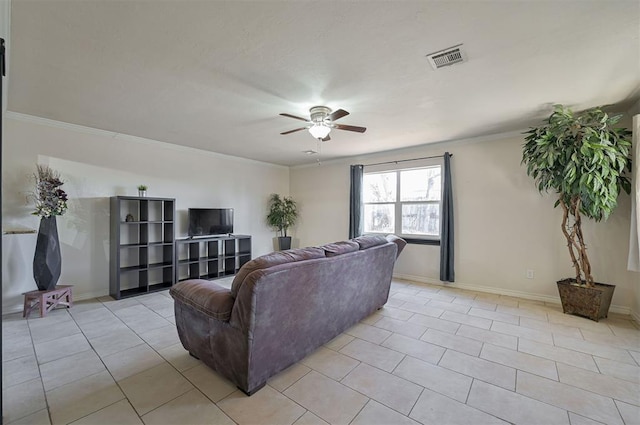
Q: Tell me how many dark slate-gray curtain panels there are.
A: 2